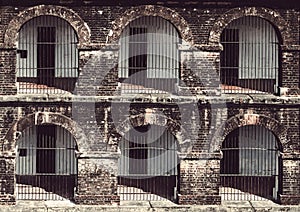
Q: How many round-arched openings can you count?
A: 6